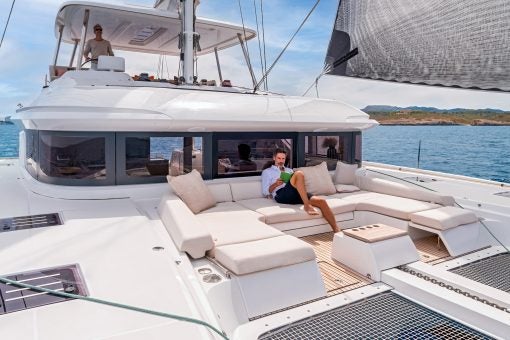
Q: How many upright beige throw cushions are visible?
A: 3